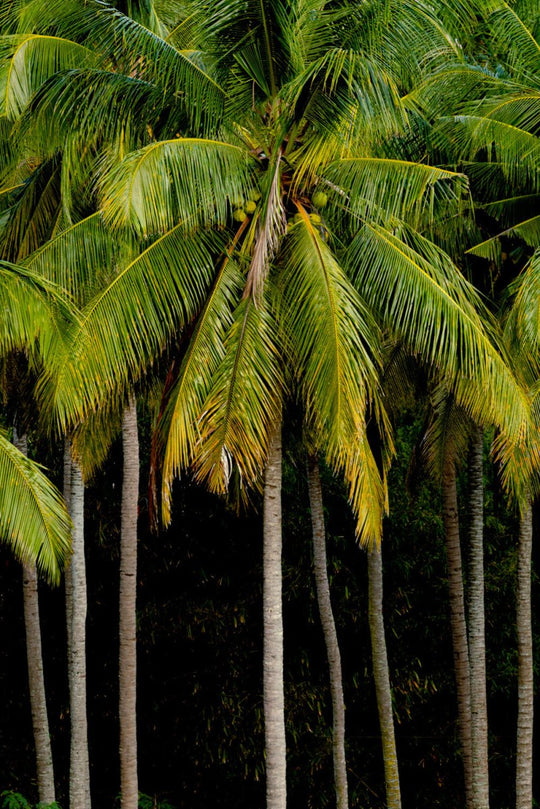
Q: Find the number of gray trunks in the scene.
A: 10